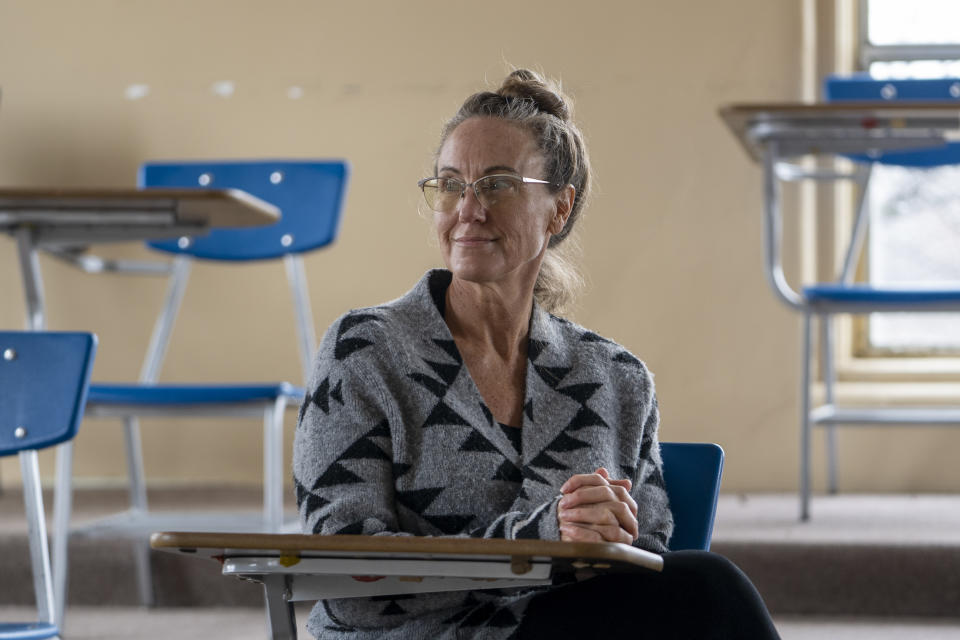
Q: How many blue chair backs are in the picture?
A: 4